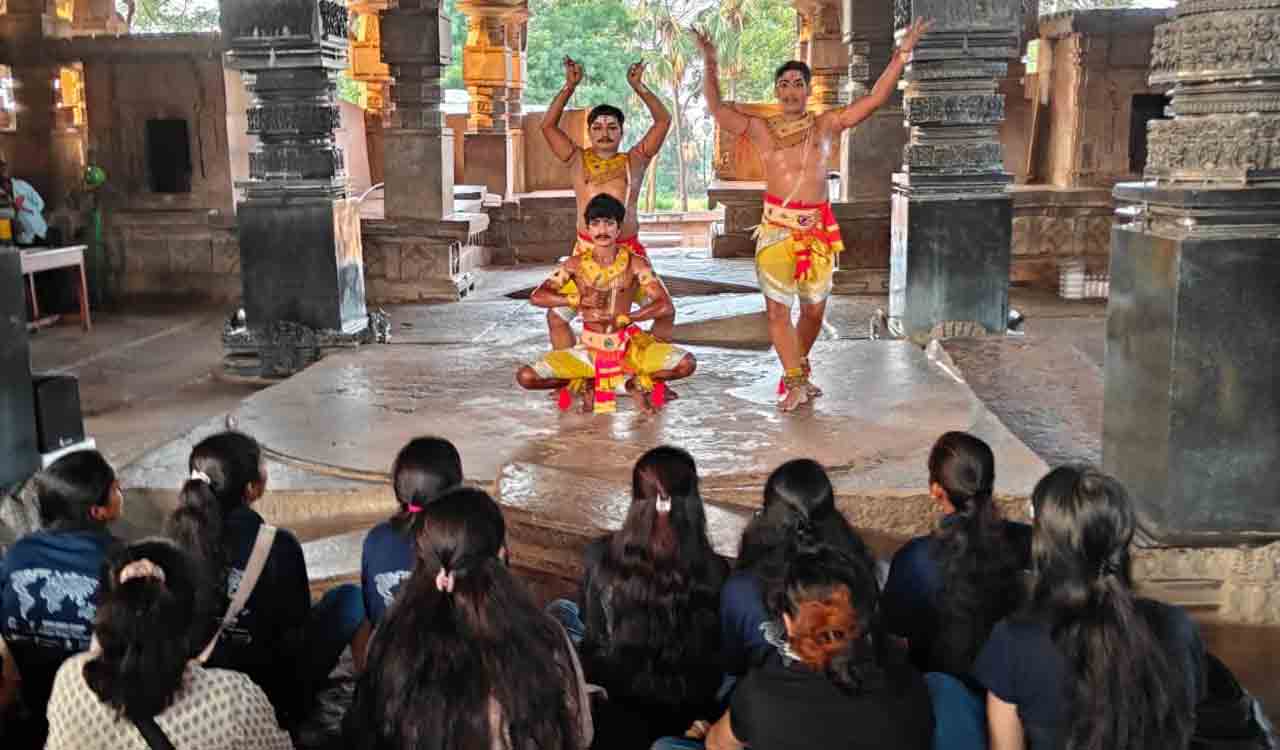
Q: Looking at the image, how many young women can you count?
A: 10